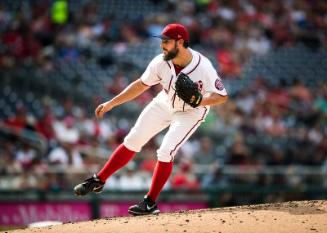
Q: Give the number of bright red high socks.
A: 2